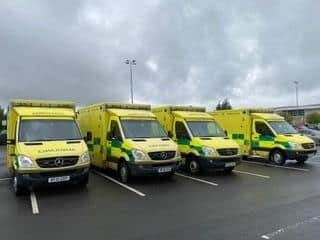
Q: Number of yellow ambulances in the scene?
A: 4